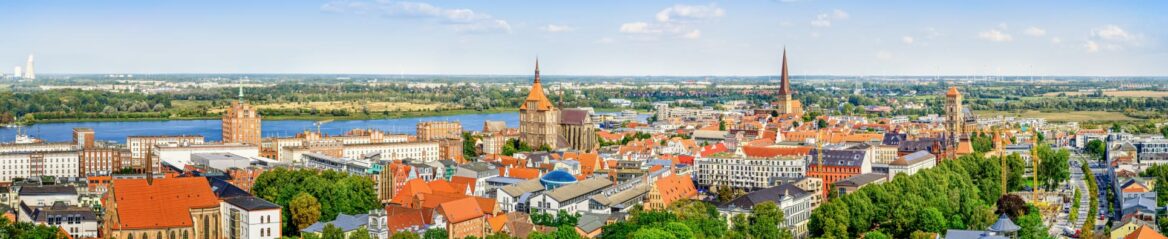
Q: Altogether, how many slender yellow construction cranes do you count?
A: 3